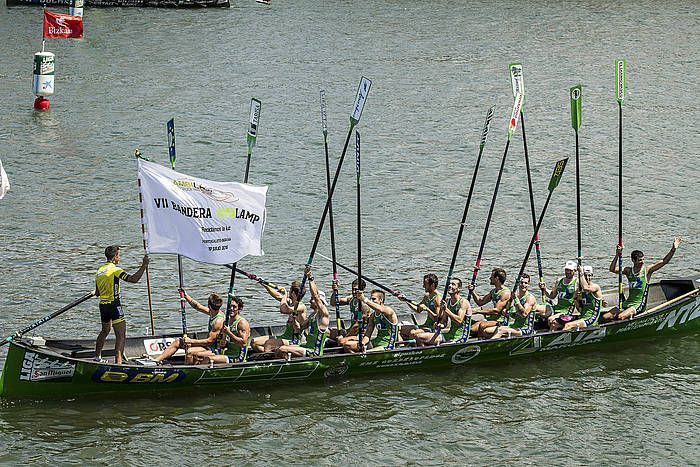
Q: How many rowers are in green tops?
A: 13